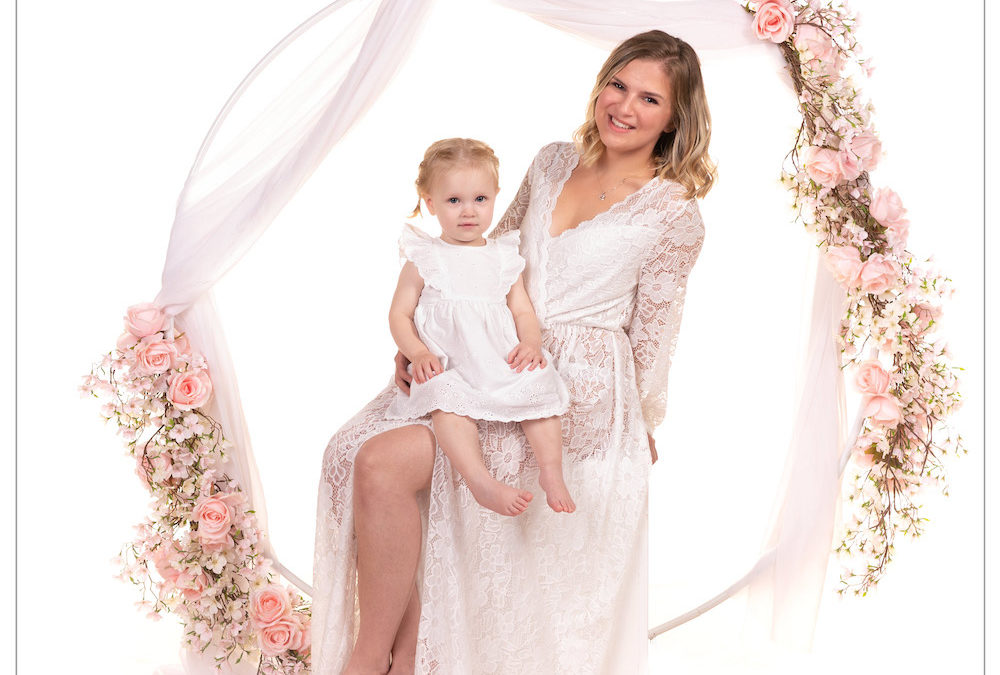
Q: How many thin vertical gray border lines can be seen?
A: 2